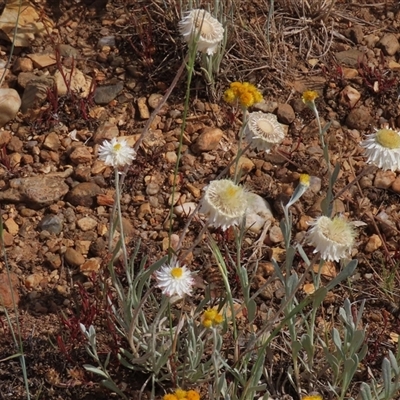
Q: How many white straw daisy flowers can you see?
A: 7